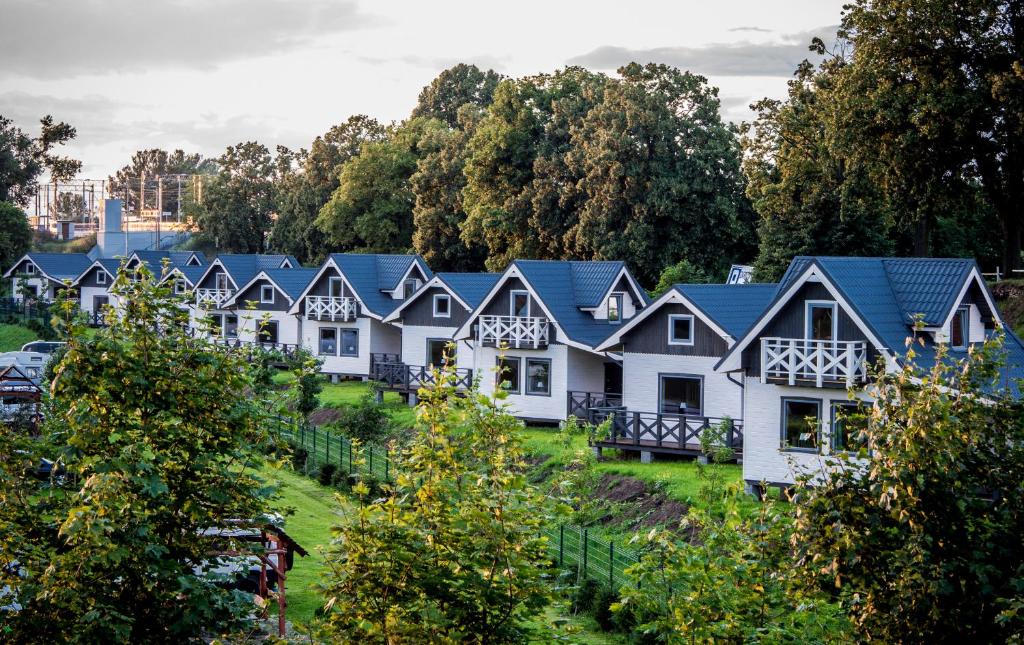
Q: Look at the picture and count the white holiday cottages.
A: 11